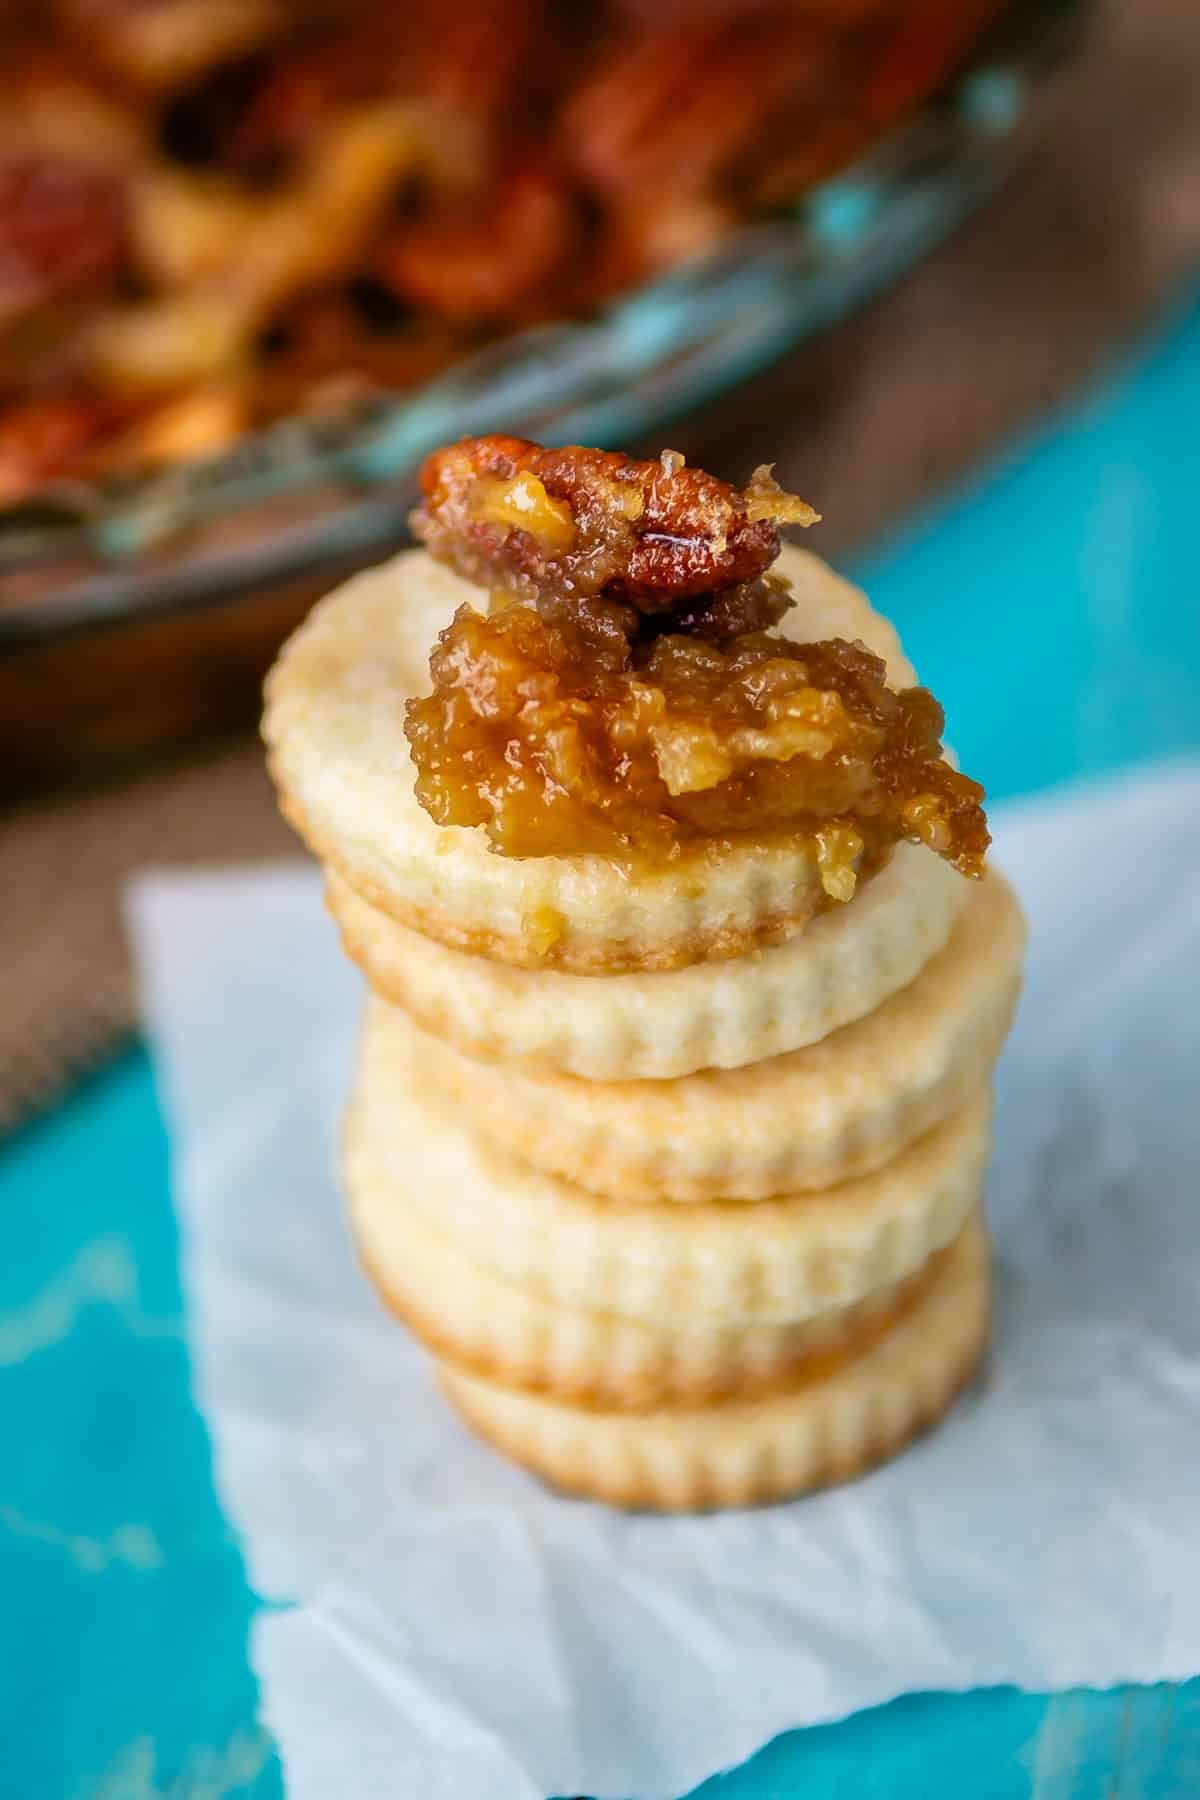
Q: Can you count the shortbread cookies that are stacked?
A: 6